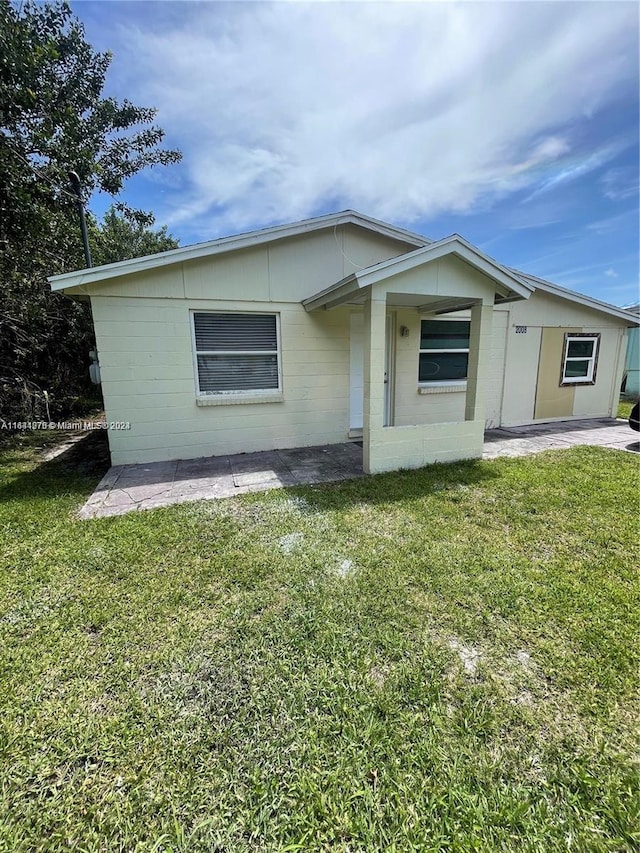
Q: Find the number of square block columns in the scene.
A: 2